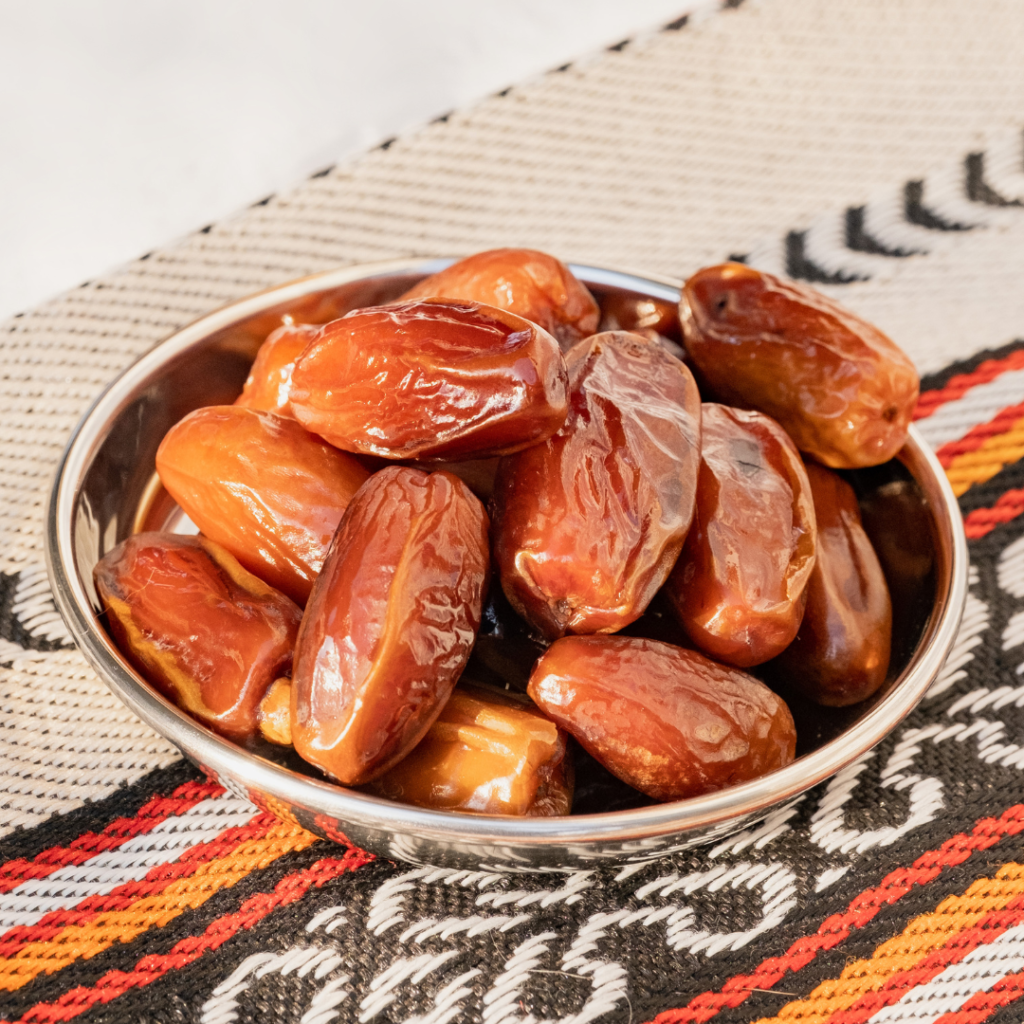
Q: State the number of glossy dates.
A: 12